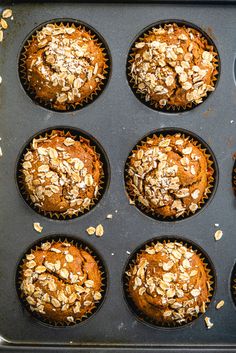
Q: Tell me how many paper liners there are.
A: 6